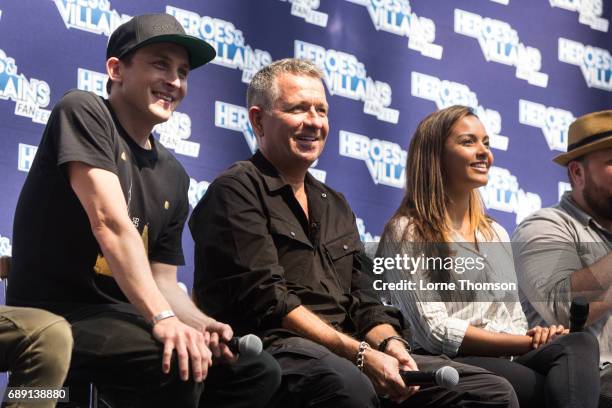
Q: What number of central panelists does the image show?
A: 3